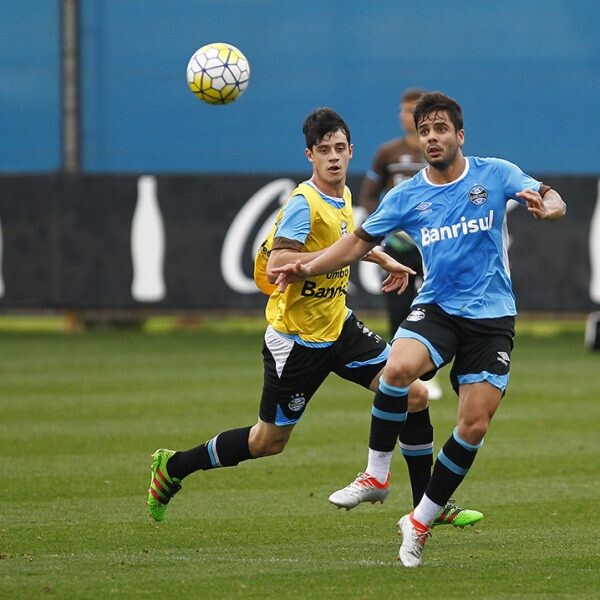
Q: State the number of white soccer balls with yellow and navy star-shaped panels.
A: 1